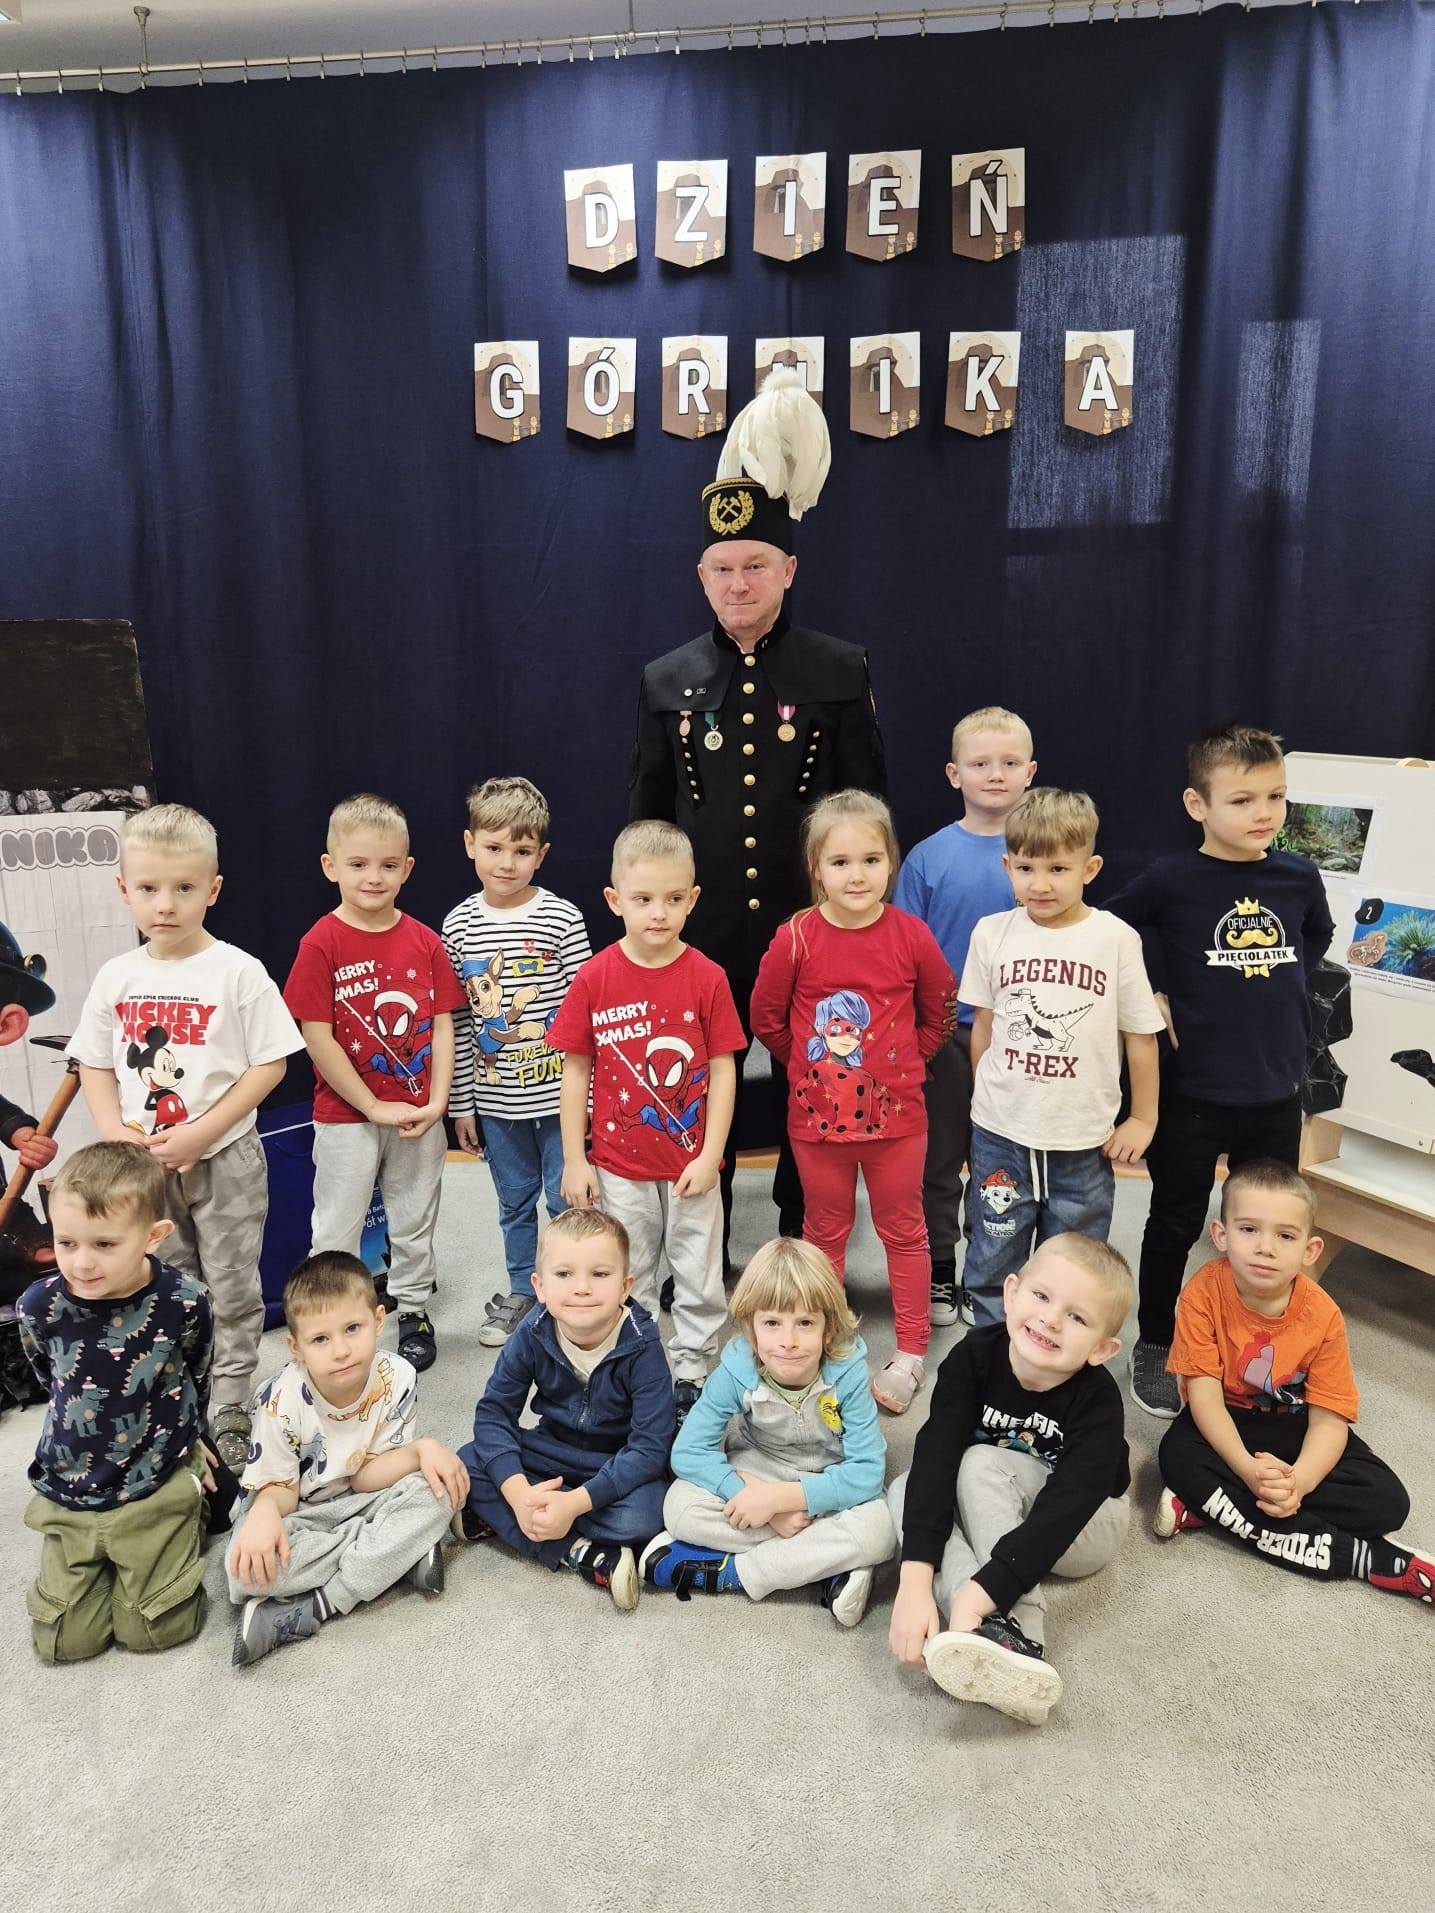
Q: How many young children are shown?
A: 14